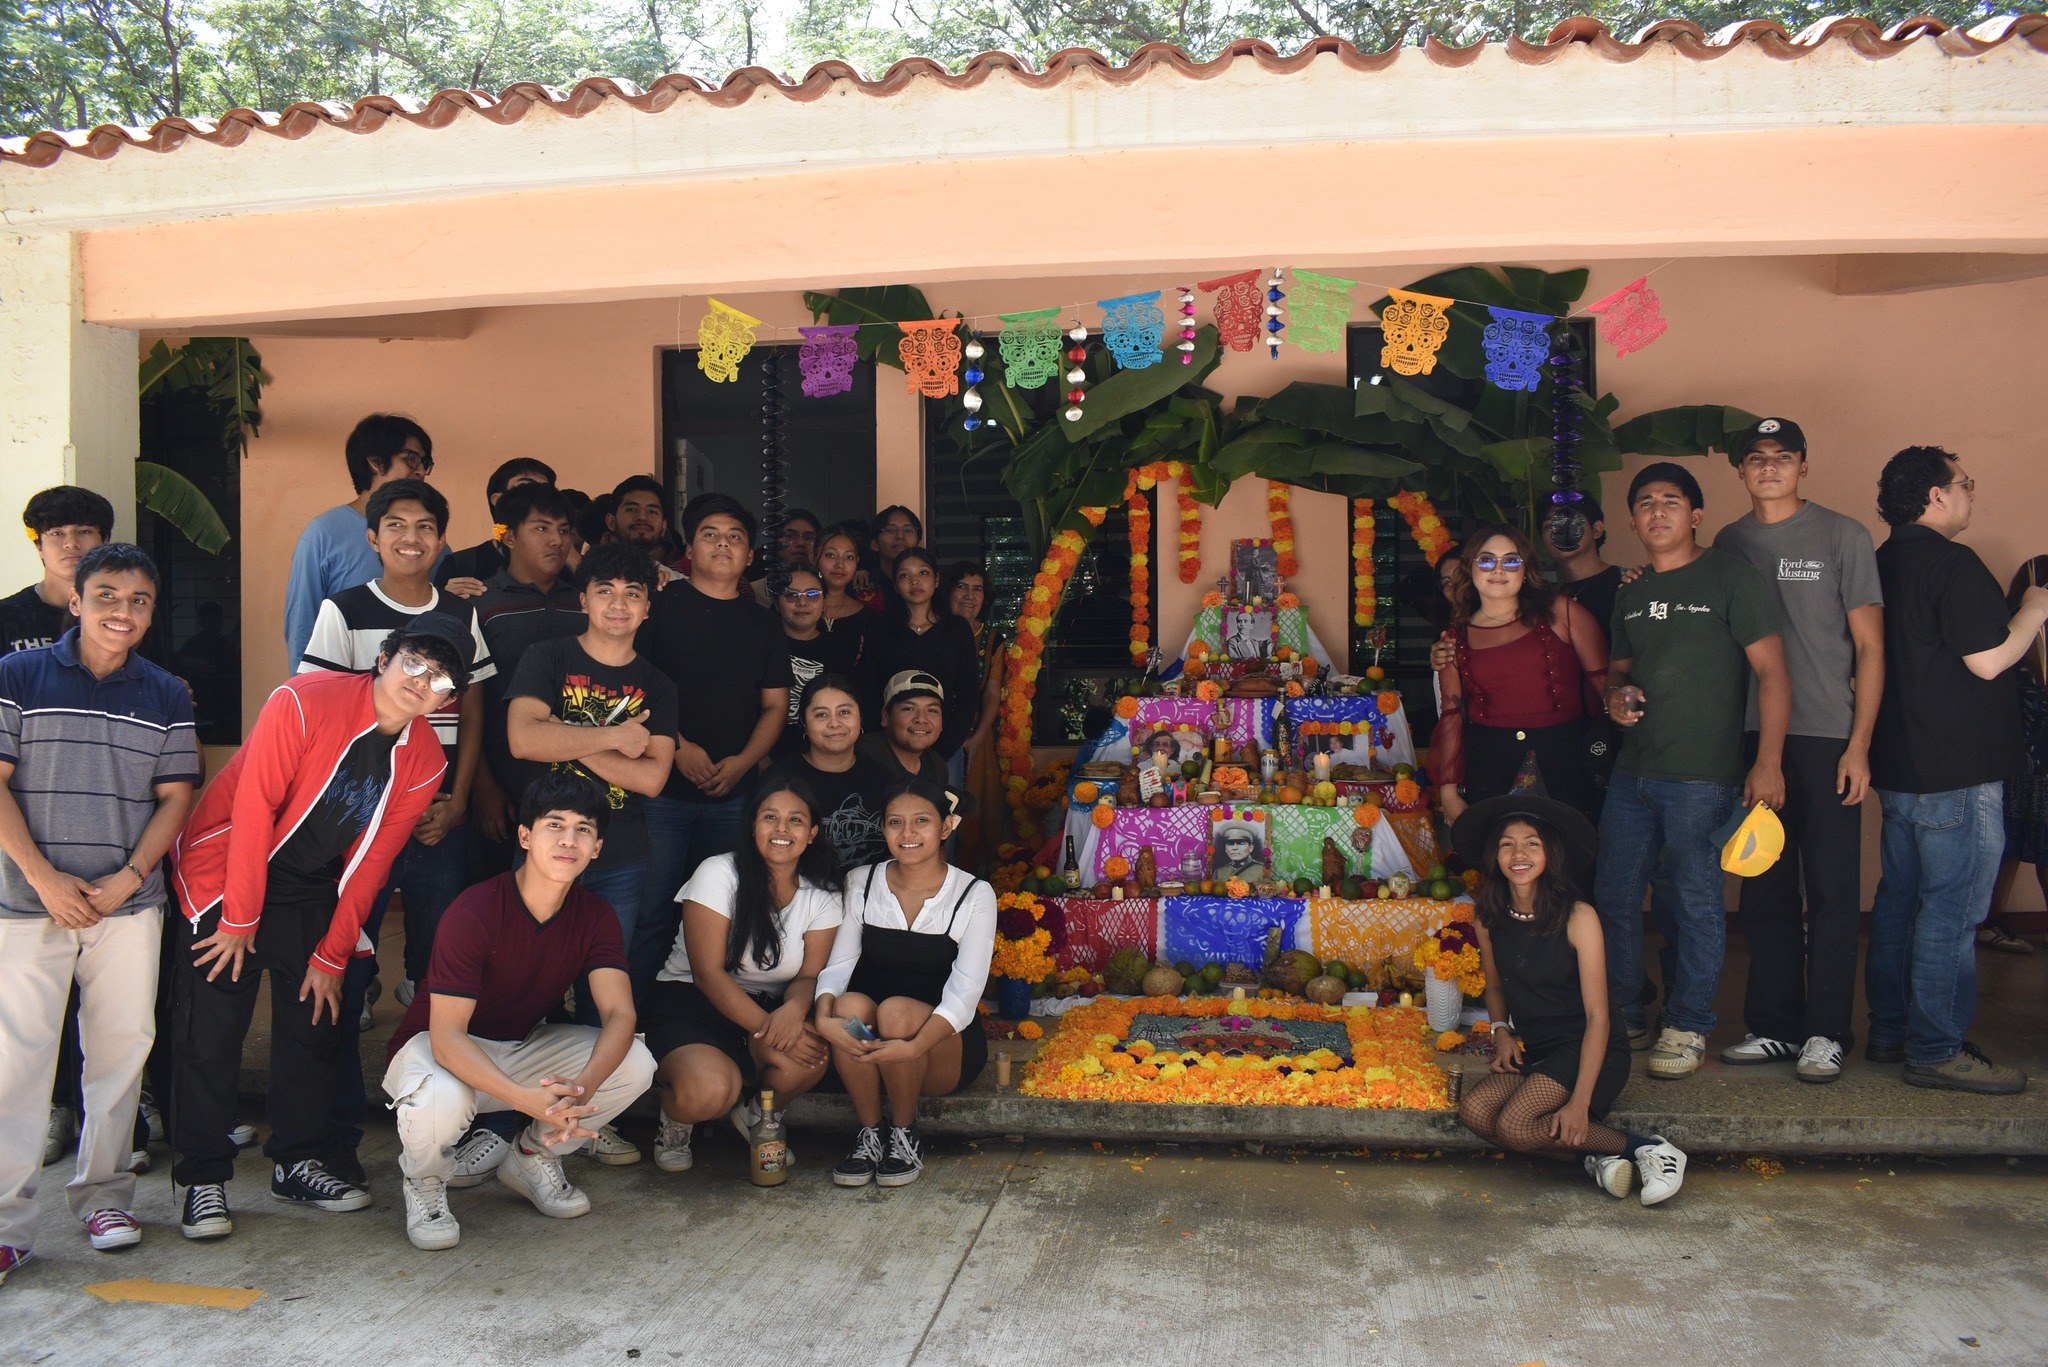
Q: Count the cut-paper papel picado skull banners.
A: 10